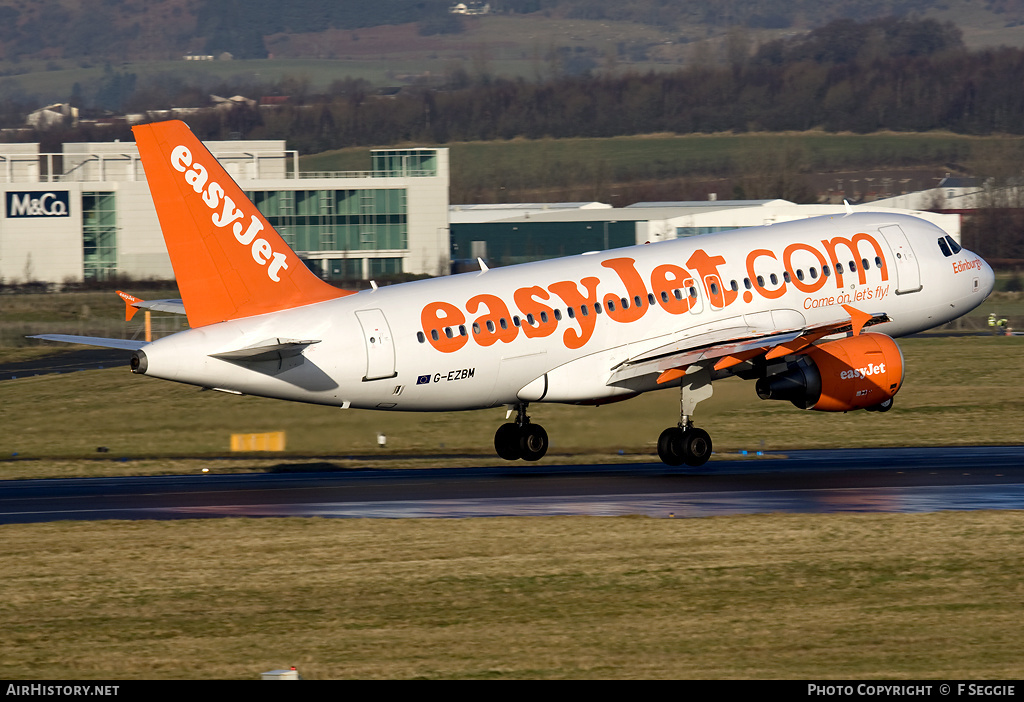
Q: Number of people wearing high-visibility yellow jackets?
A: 2